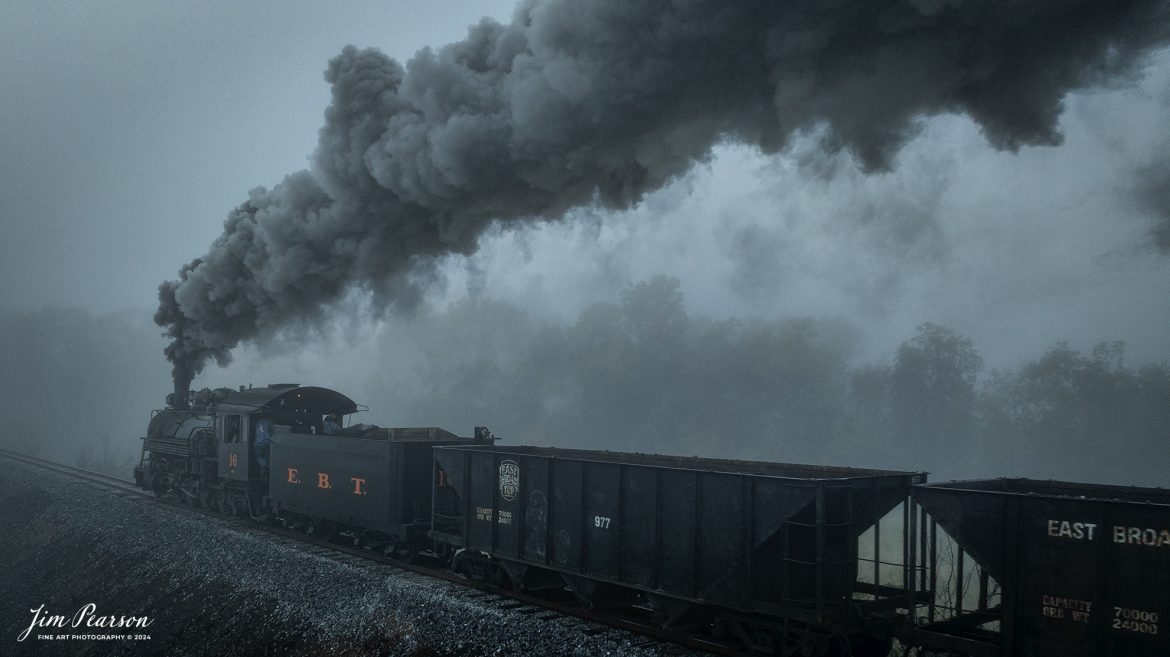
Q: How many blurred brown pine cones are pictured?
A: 0